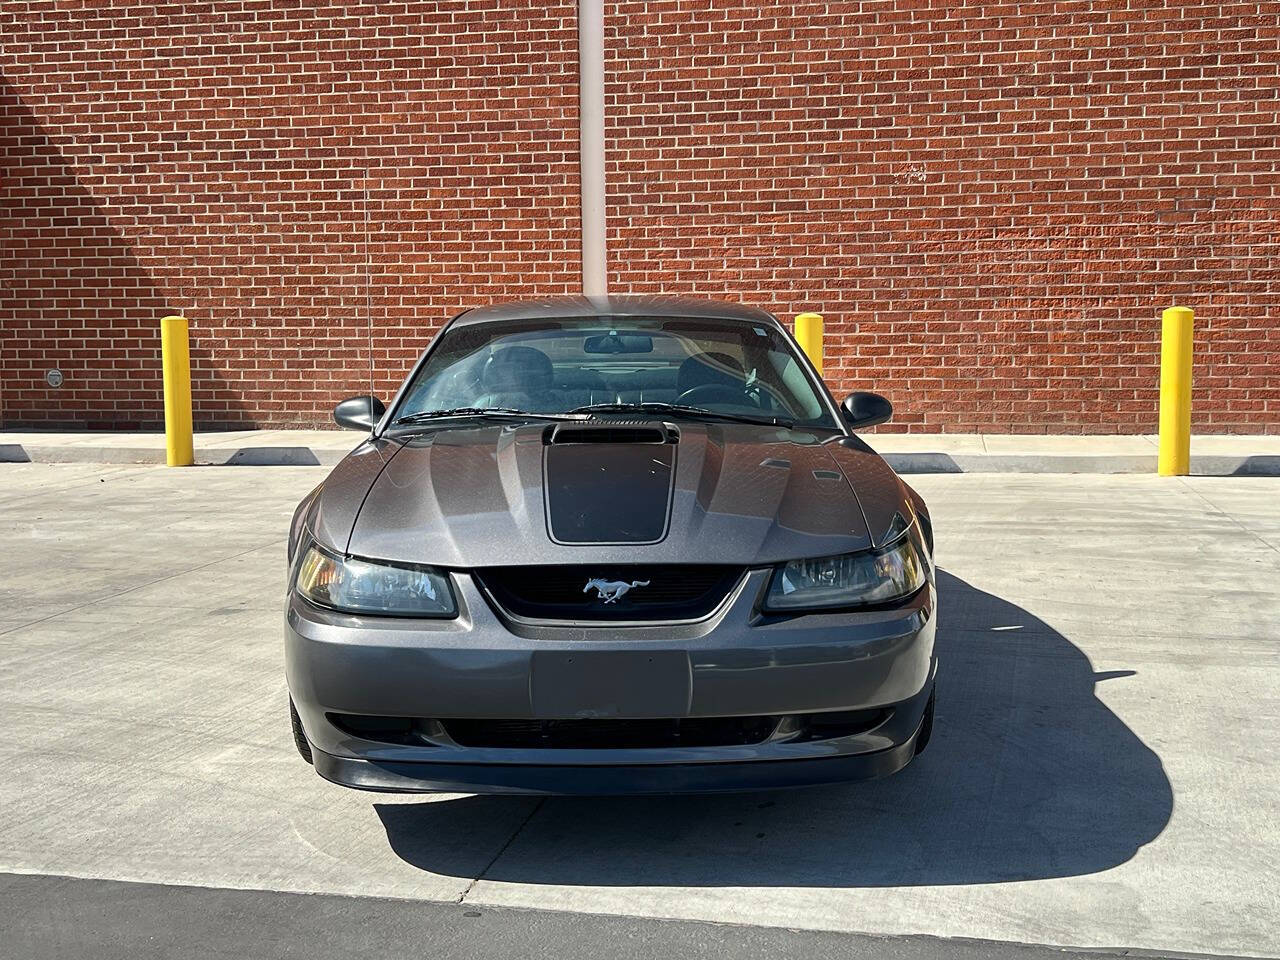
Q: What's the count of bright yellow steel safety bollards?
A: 3